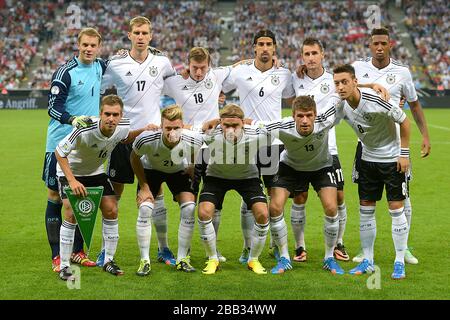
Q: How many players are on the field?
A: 11